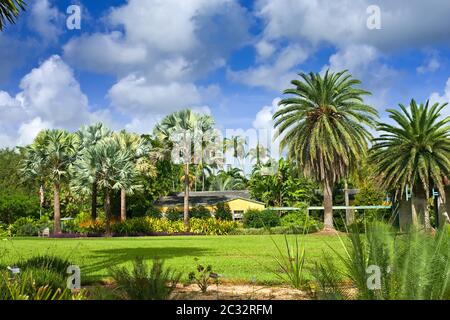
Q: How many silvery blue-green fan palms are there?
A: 5